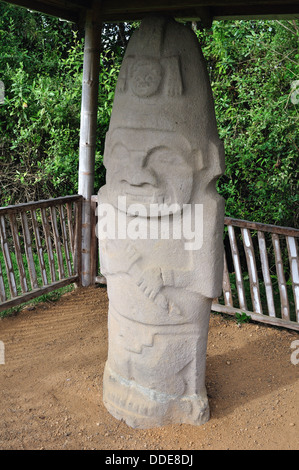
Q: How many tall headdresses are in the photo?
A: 1